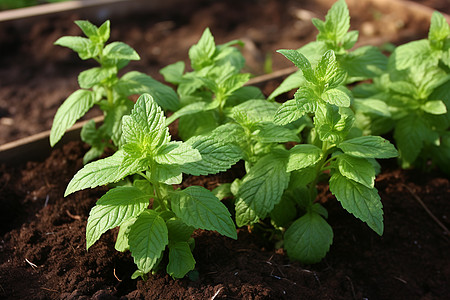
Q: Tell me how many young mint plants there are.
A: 6